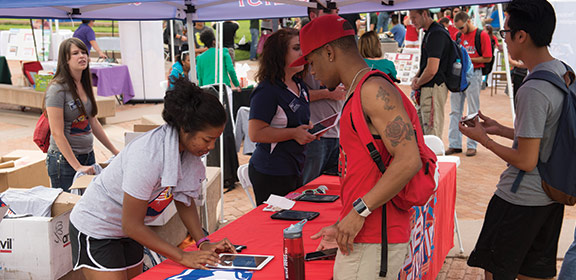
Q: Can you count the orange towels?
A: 0